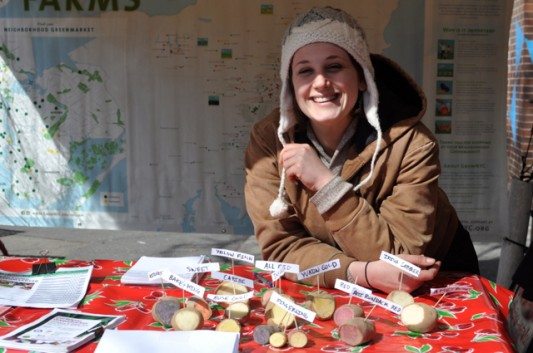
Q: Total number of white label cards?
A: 14